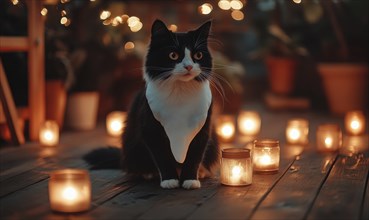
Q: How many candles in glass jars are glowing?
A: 10